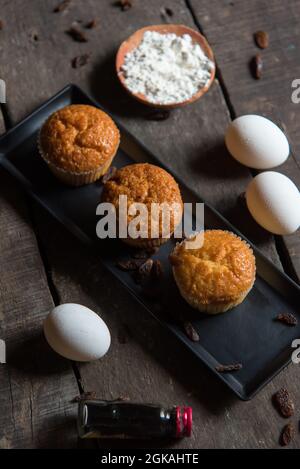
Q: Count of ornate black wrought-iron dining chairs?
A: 0